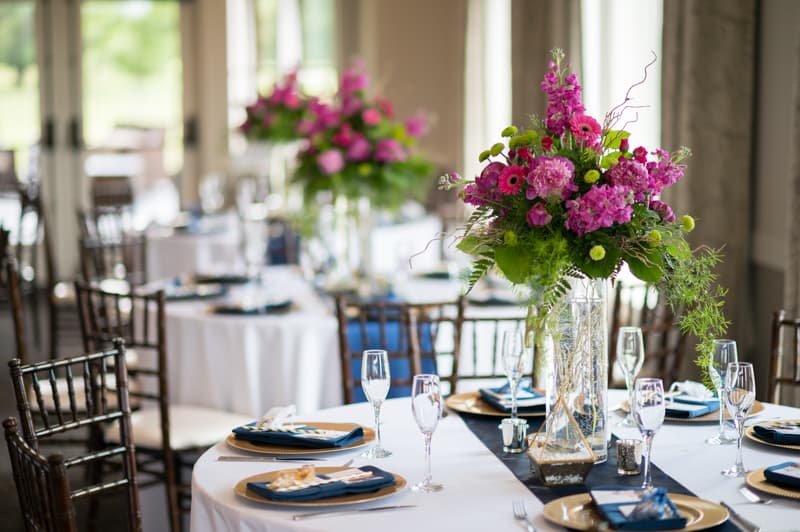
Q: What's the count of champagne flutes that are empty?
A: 7